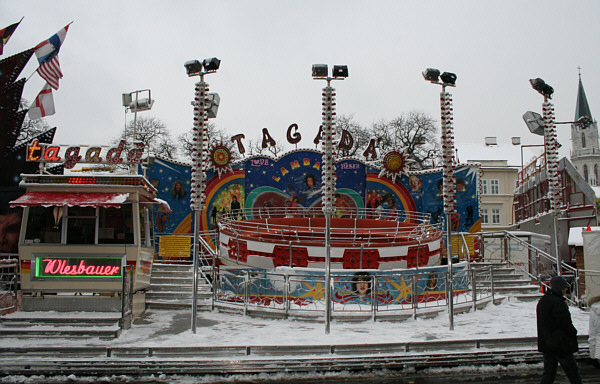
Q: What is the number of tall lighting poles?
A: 4